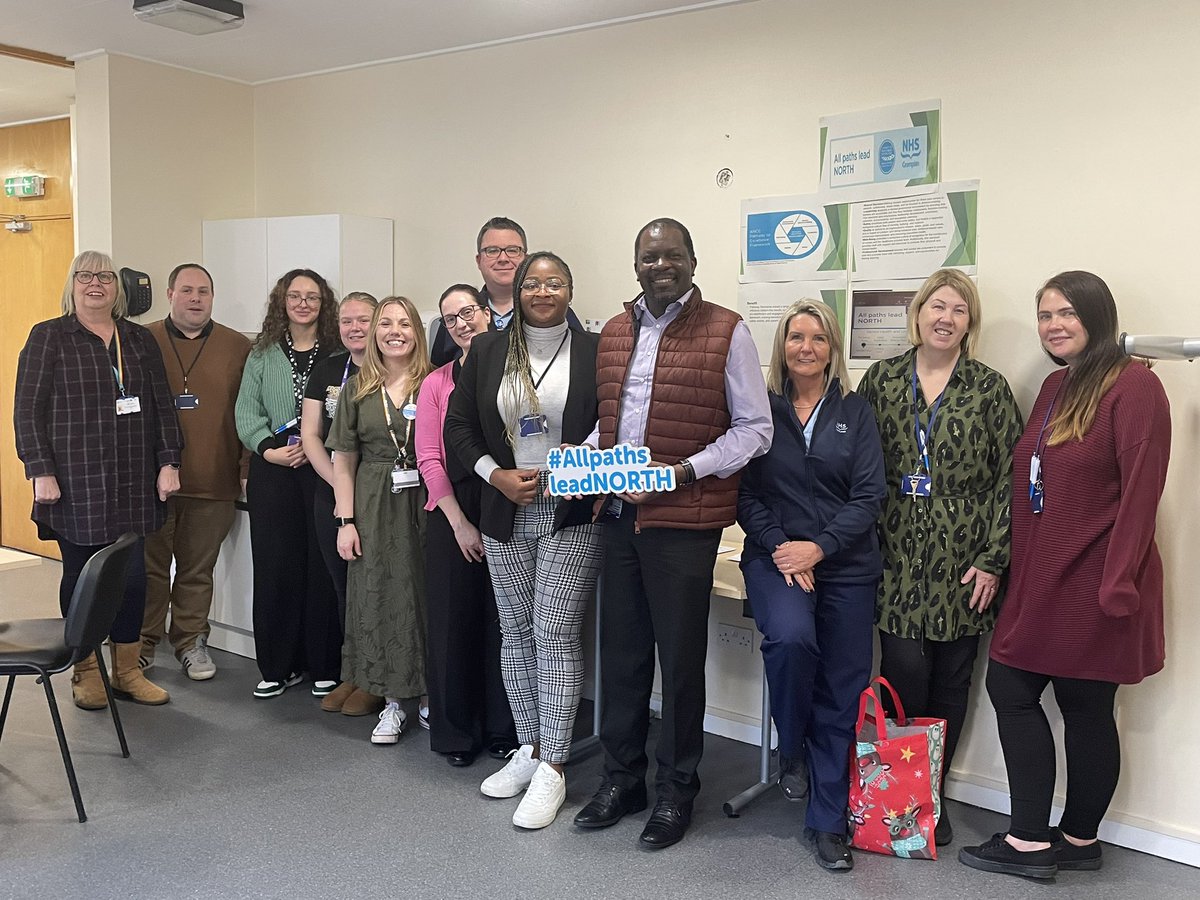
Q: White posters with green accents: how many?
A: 4